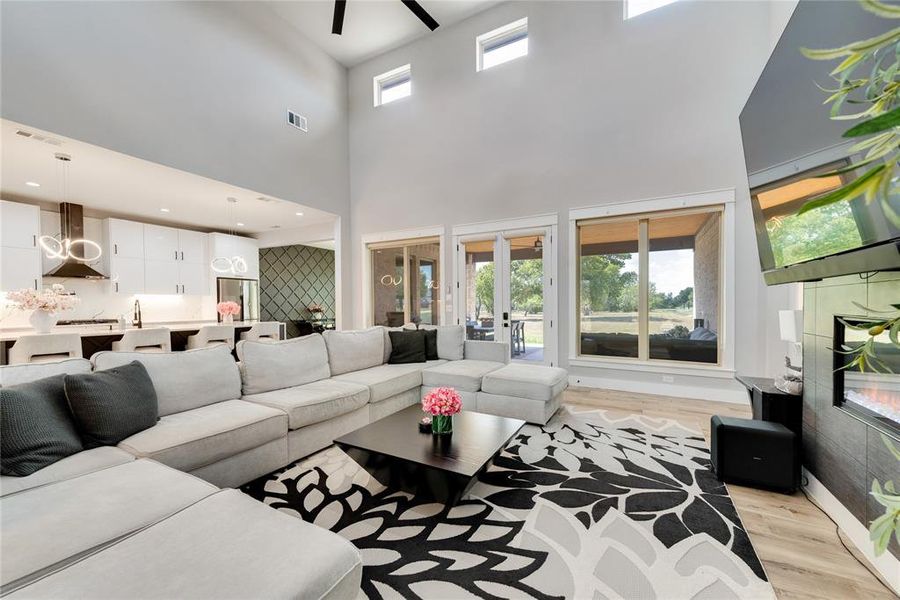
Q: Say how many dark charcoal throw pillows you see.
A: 4